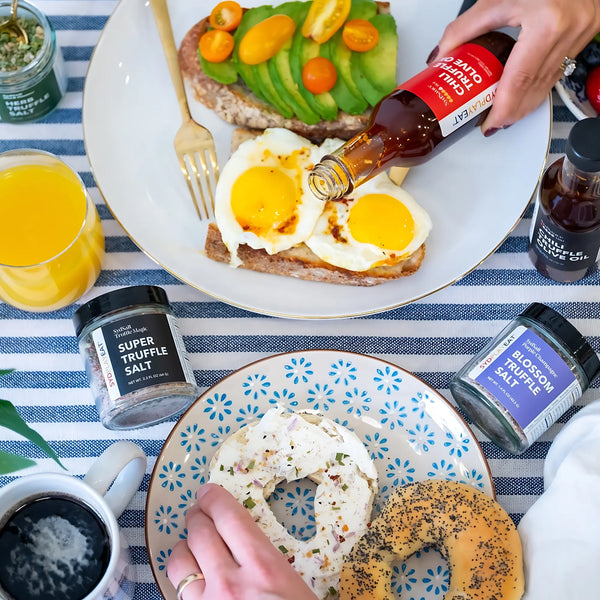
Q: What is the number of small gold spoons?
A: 1